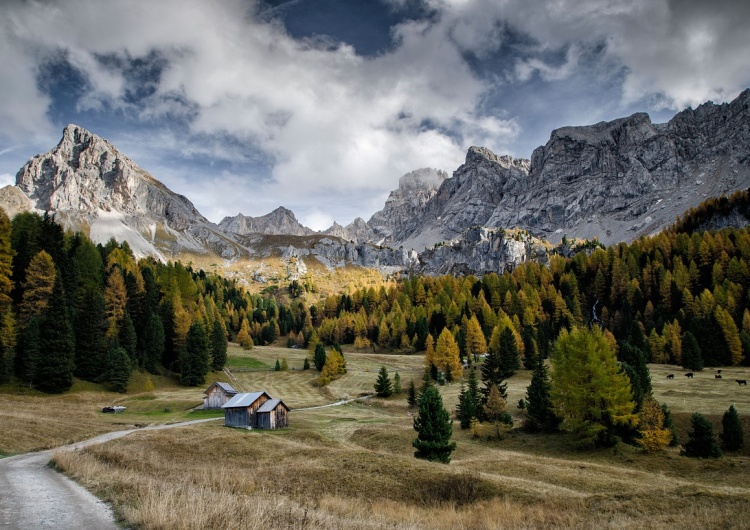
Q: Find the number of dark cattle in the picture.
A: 5